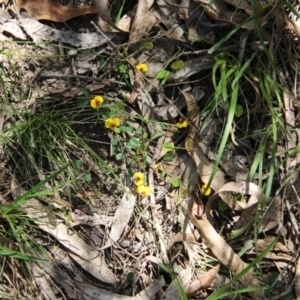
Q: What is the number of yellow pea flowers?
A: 7